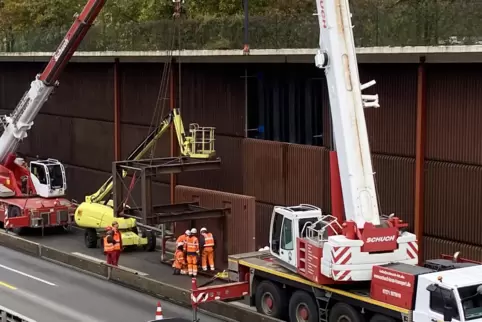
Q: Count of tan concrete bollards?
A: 0